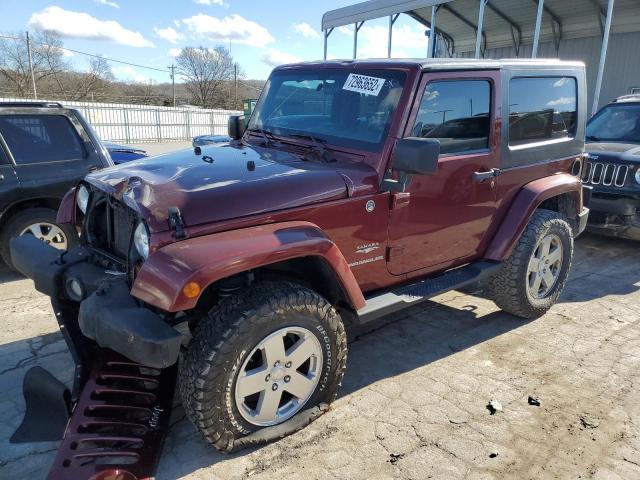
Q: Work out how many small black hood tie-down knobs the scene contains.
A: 2